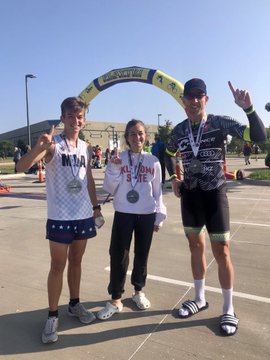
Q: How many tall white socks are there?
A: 2